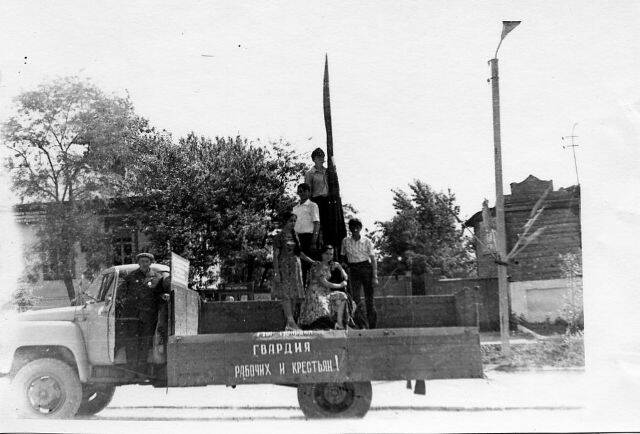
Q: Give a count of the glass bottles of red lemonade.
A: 0